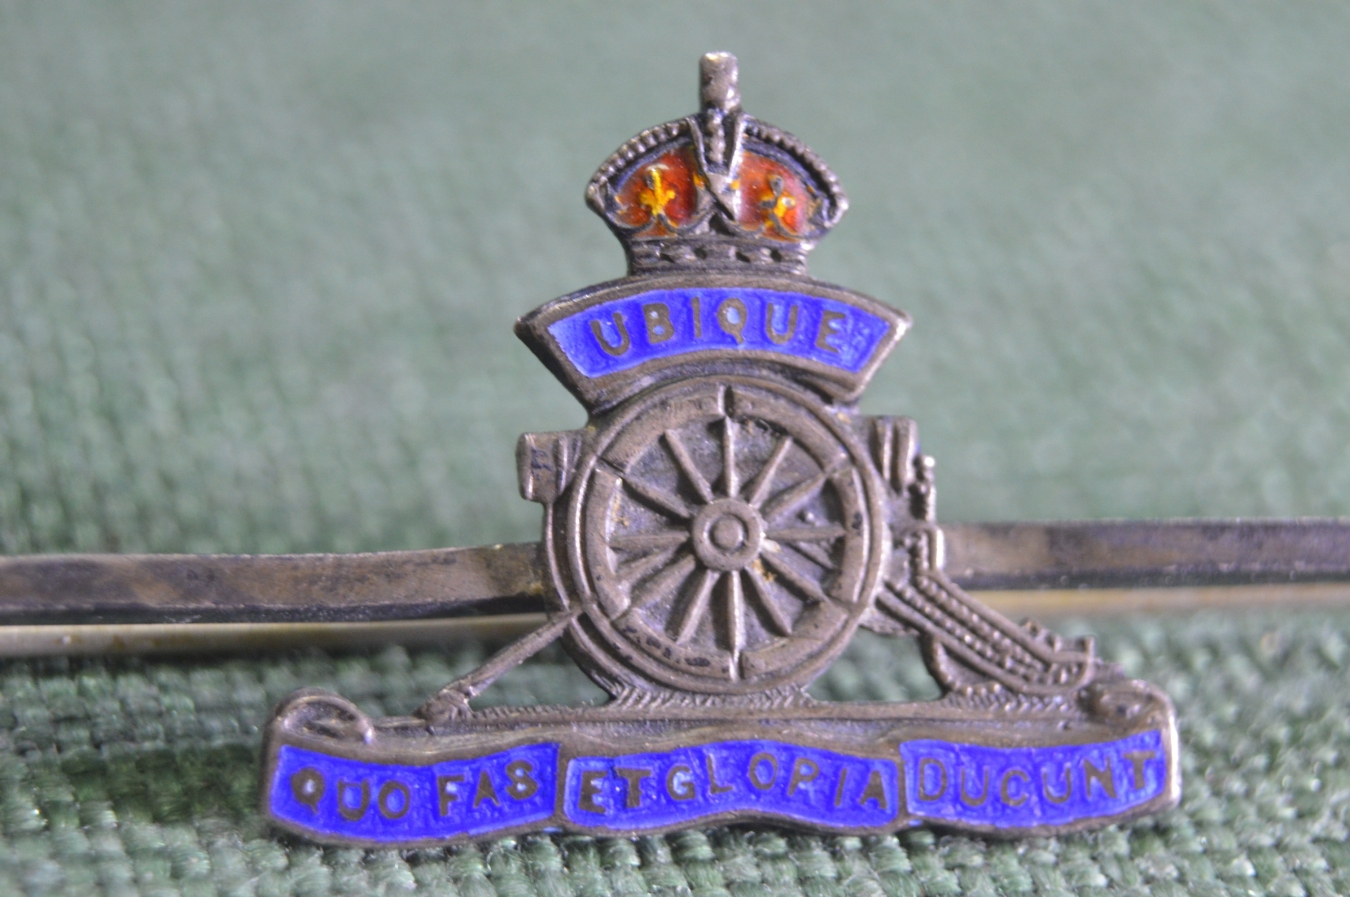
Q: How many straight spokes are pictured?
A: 12